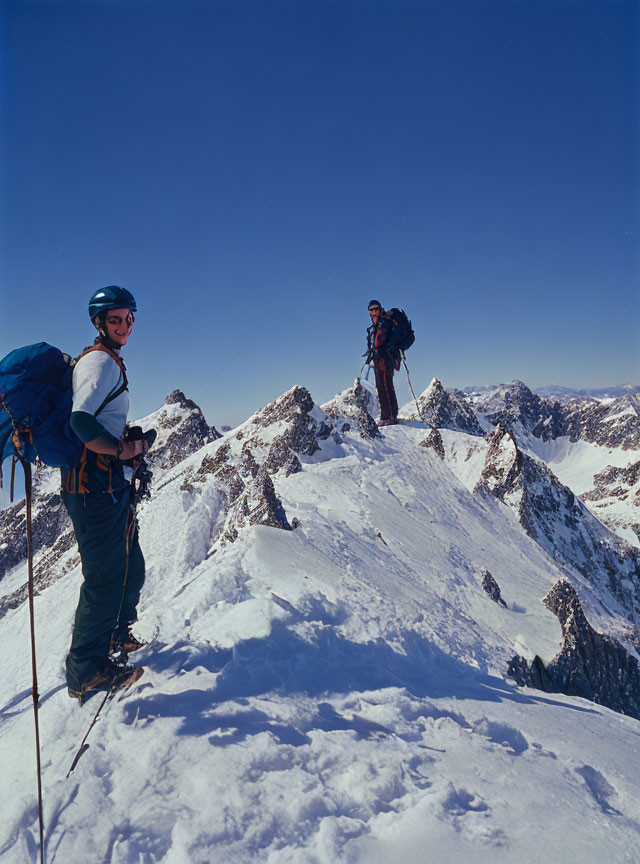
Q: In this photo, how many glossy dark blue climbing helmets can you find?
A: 1